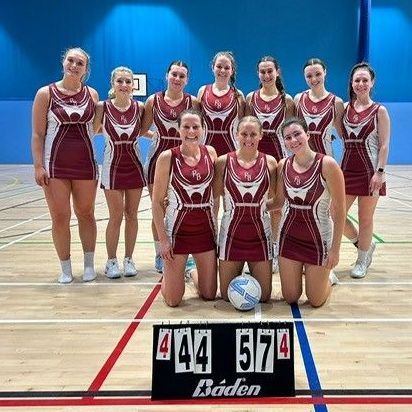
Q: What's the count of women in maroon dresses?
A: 10